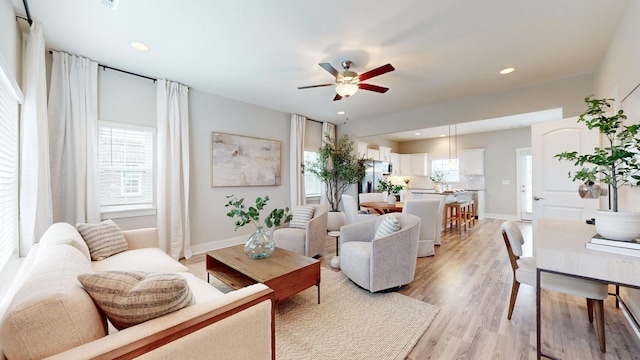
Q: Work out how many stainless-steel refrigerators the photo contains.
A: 1